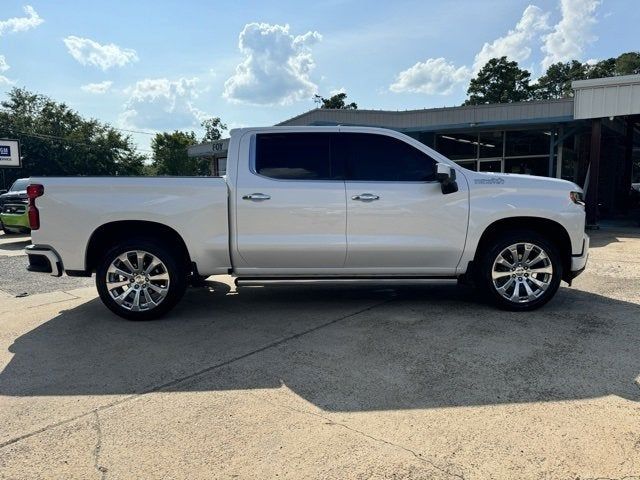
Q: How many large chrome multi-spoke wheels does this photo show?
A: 2